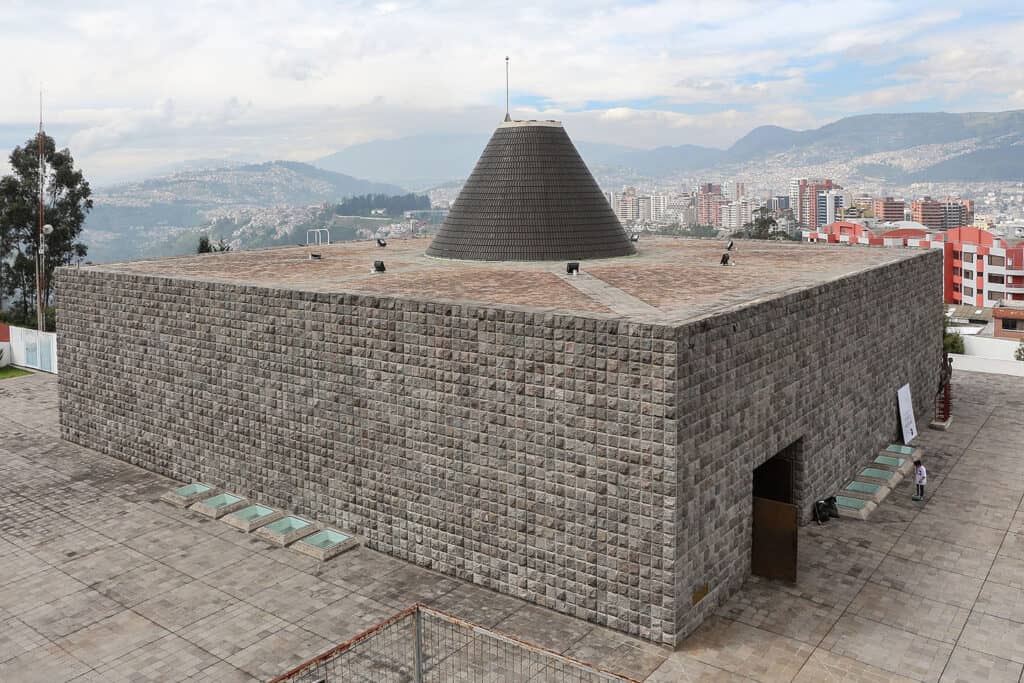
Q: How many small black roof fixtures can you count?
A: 7